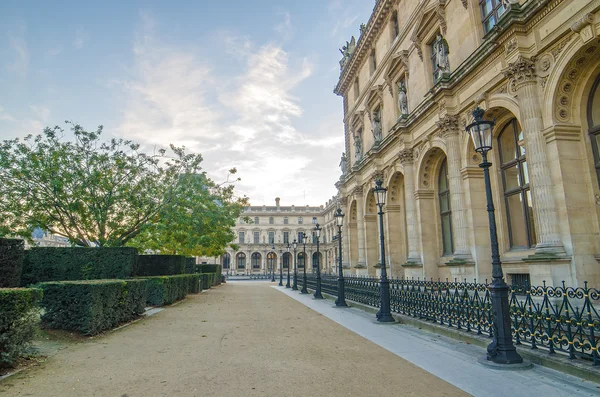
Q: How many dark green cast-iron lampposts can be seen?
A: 9